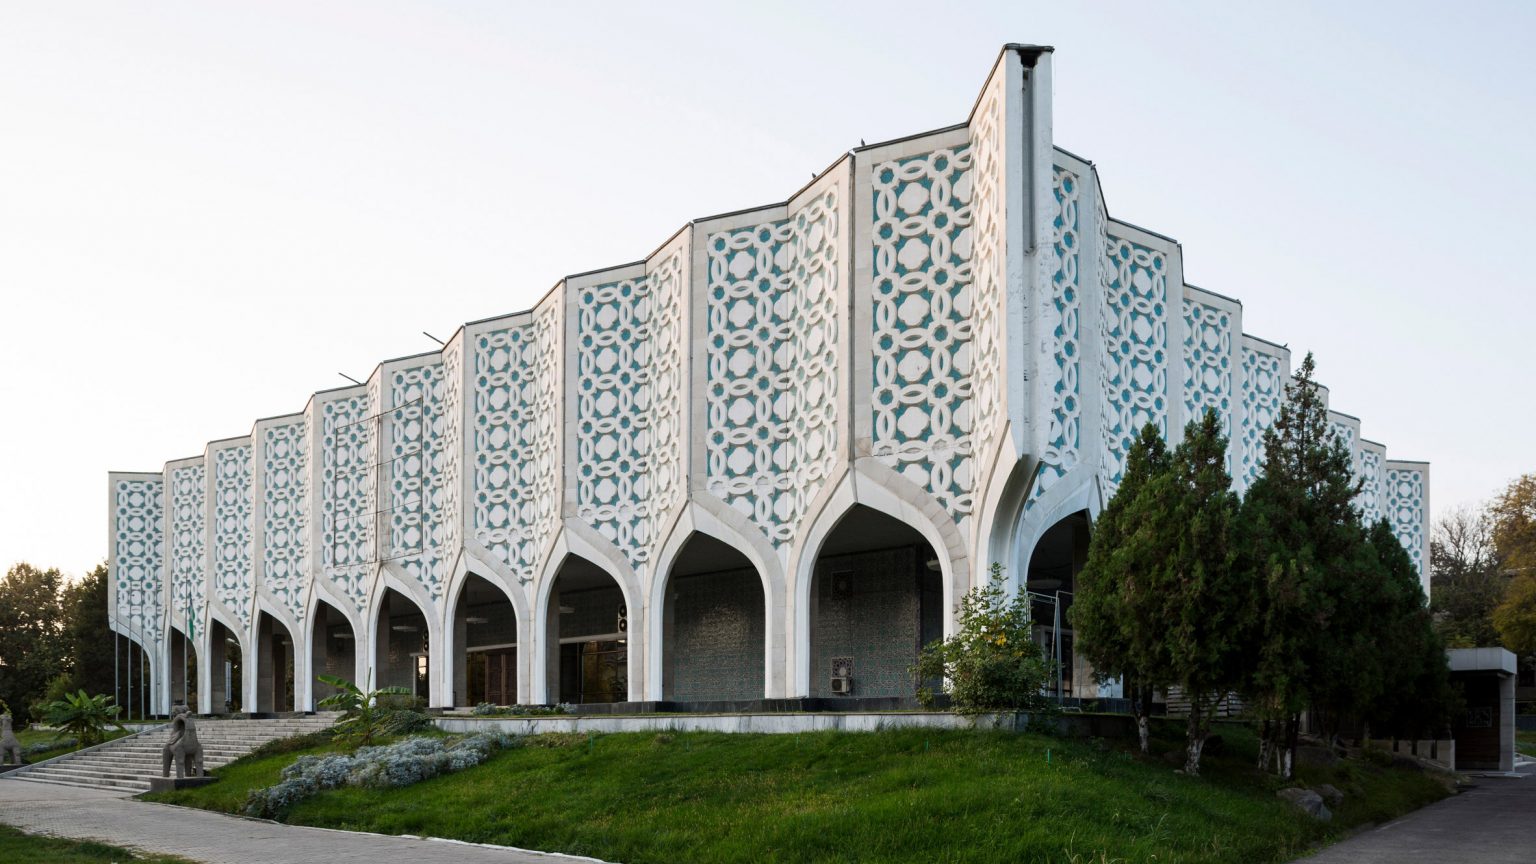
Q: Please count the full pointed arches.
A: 9